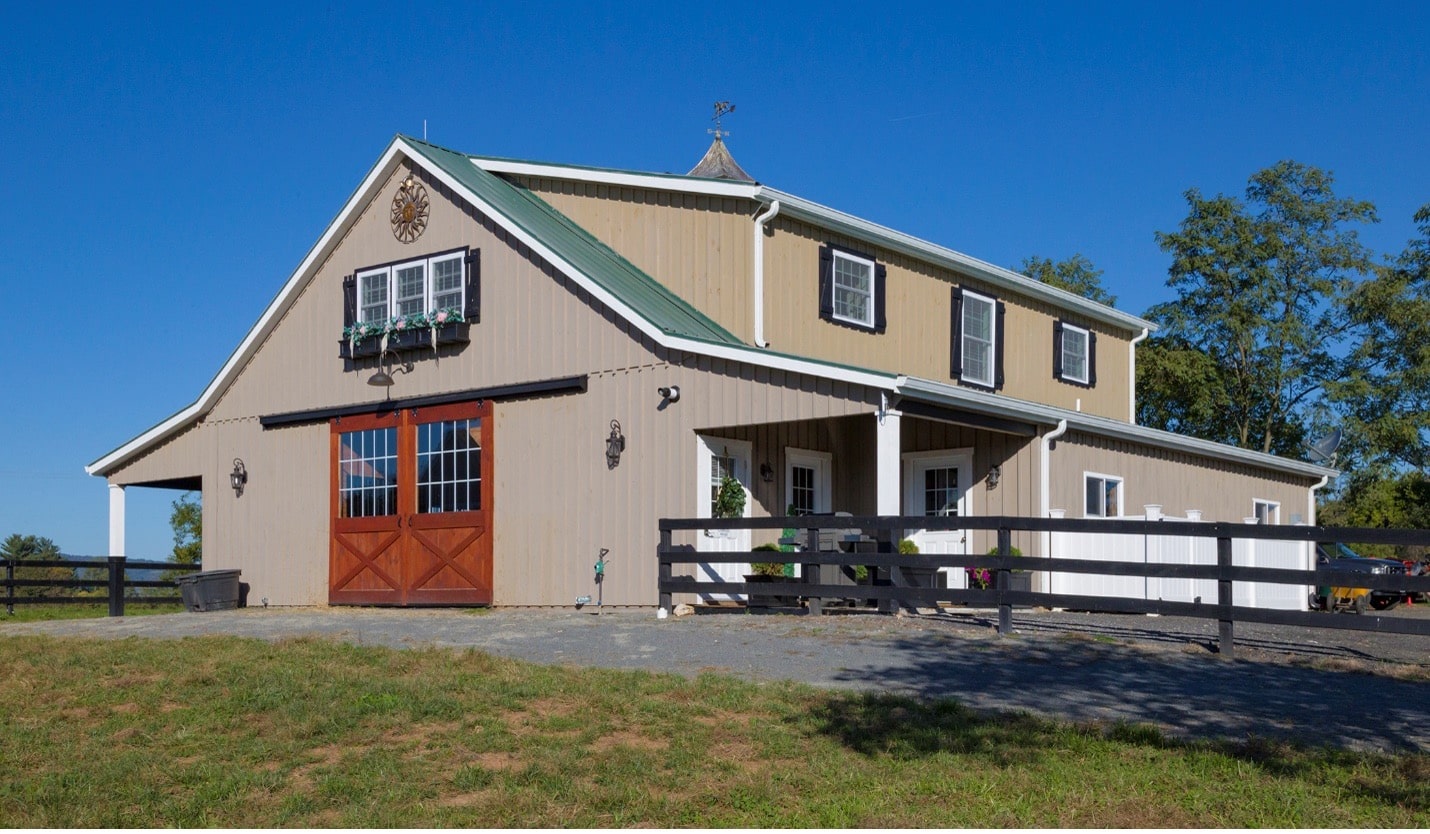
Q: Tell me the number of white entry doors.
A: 3